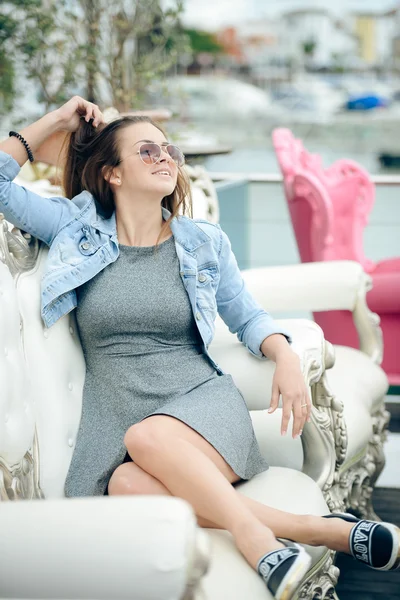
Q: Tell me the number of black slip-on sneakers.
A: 2